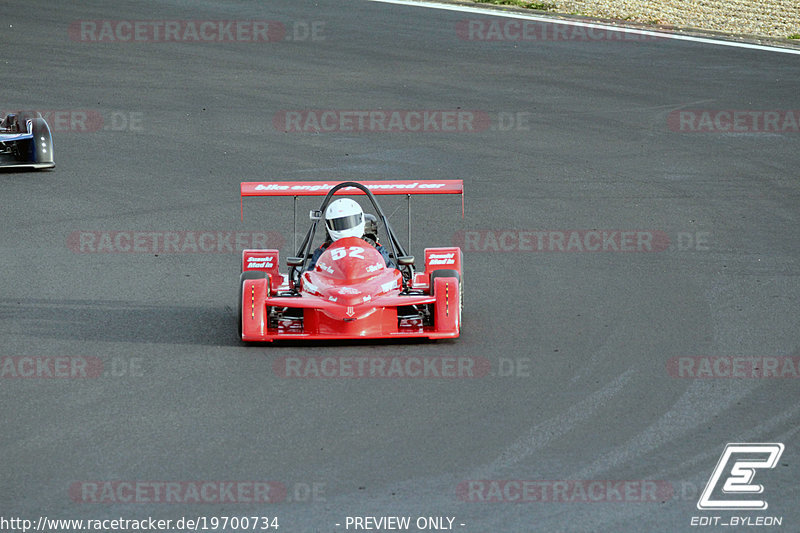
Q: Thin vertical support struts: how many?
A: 2